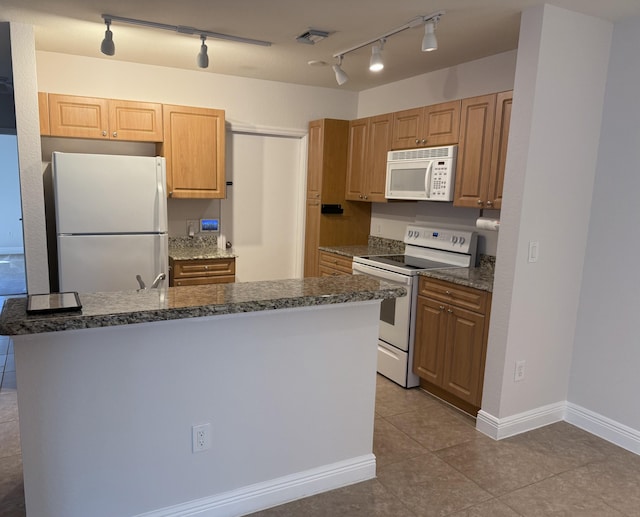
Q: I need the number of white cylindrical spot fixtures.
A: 5